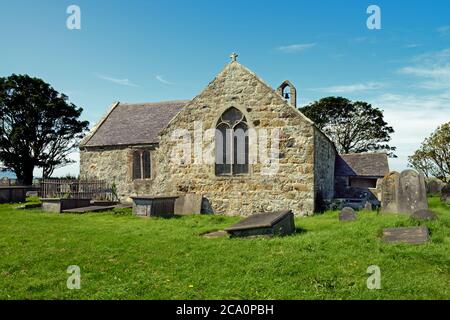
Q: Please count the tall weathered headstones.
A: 2